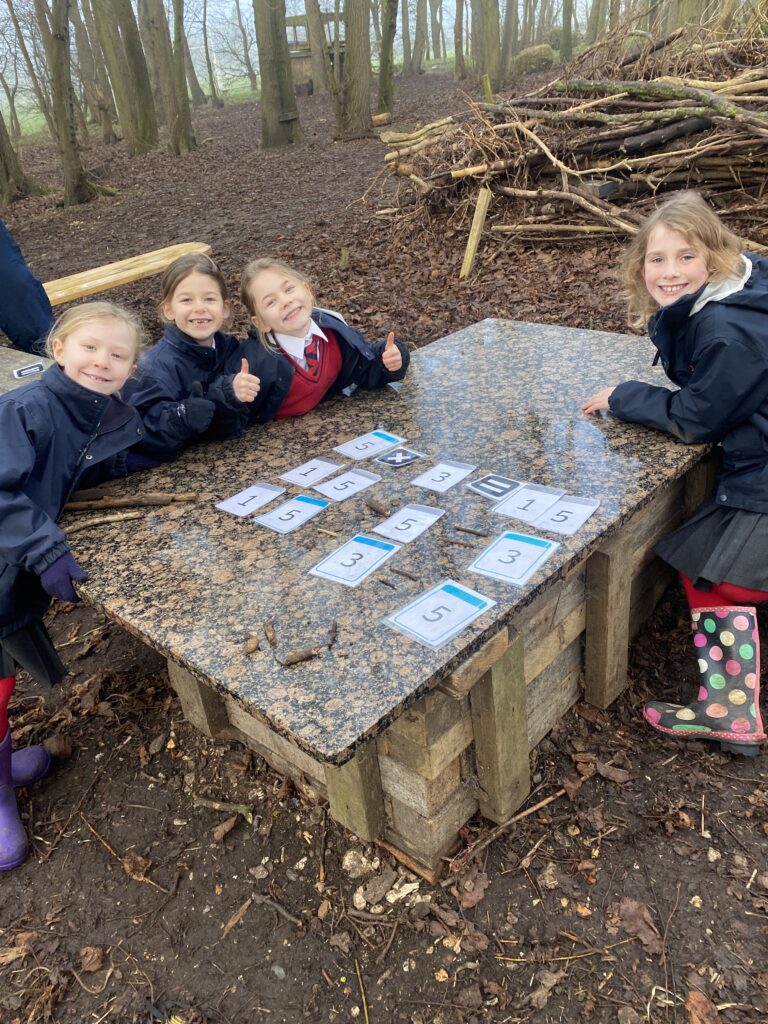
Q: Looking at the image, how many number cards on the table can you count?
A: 12